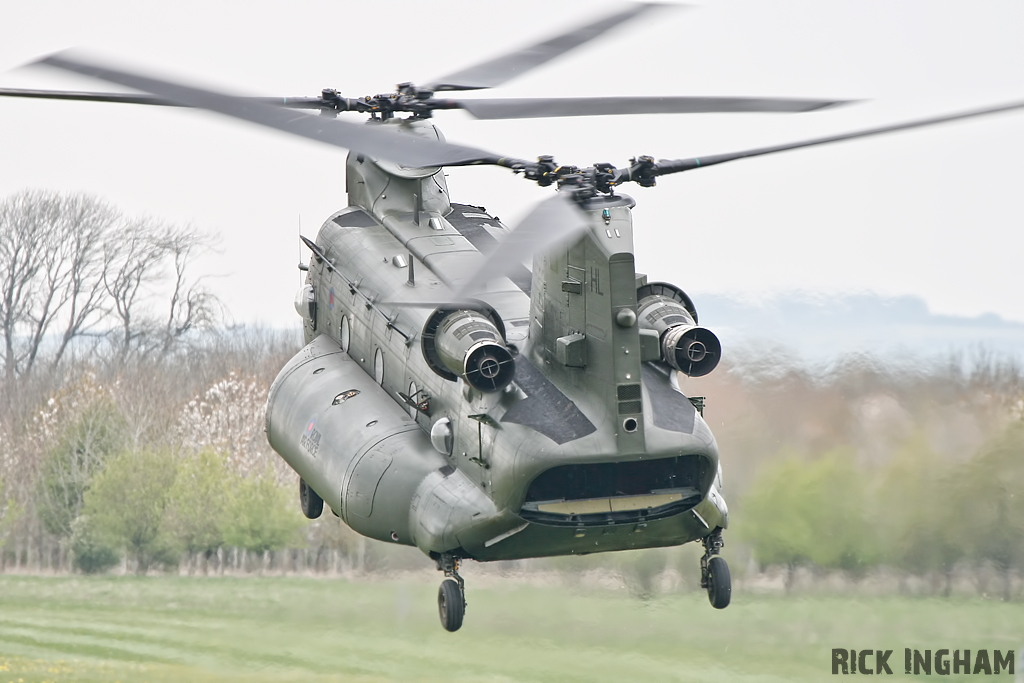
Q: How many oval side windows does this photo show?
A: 3